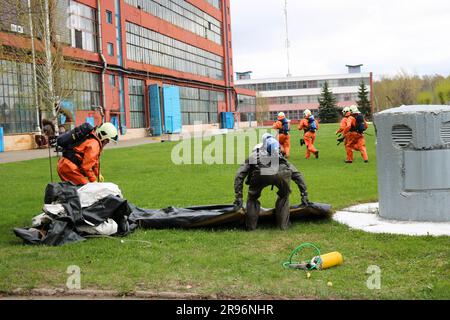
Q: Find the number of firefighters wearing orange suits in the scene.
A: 5